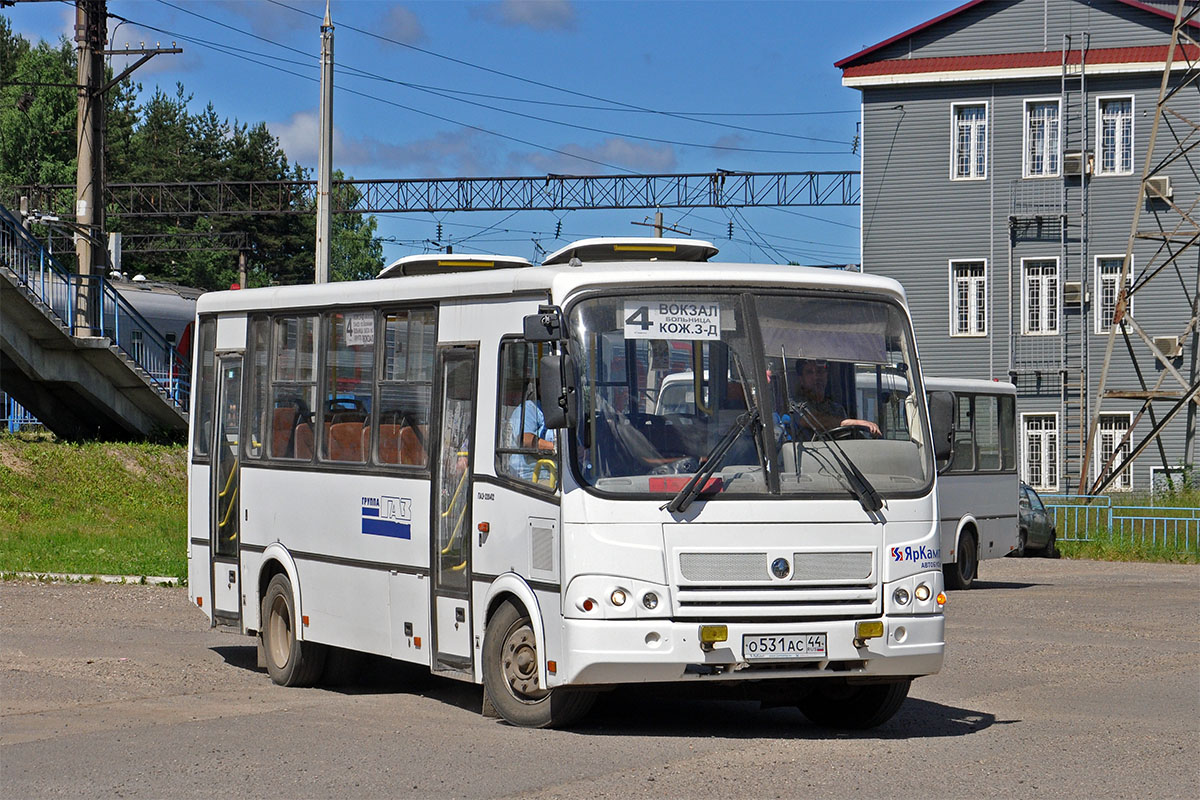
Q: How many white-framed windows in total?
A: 8